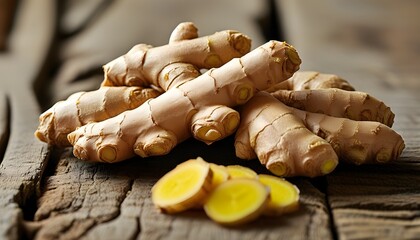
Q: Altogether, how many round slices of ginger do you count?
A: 5